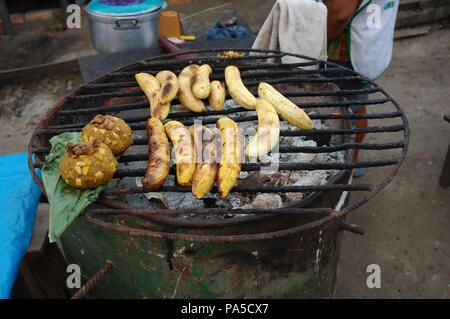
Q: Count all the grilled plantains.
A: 12